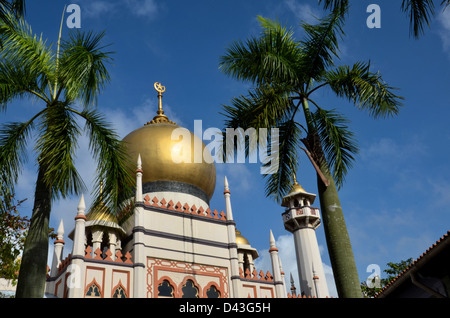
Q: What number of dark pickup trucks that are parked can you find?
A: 0